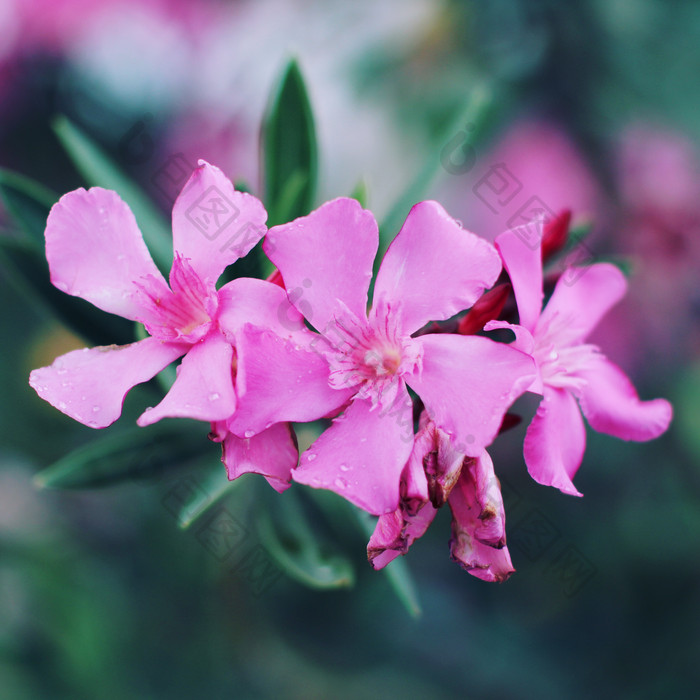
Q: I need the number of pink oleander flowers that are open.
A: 3